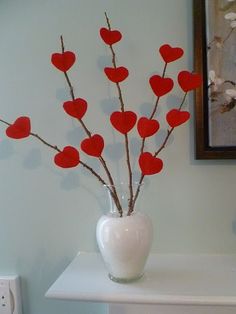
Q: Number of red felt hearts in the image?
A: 14